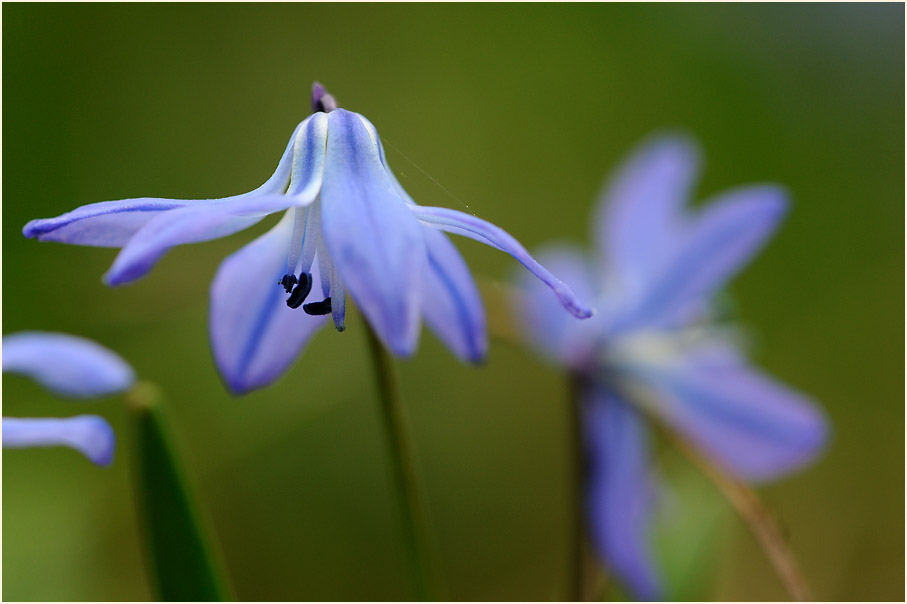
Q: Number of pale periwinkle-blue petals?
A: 13